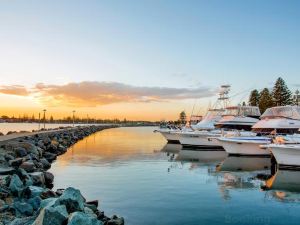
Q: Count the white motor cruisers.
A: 4